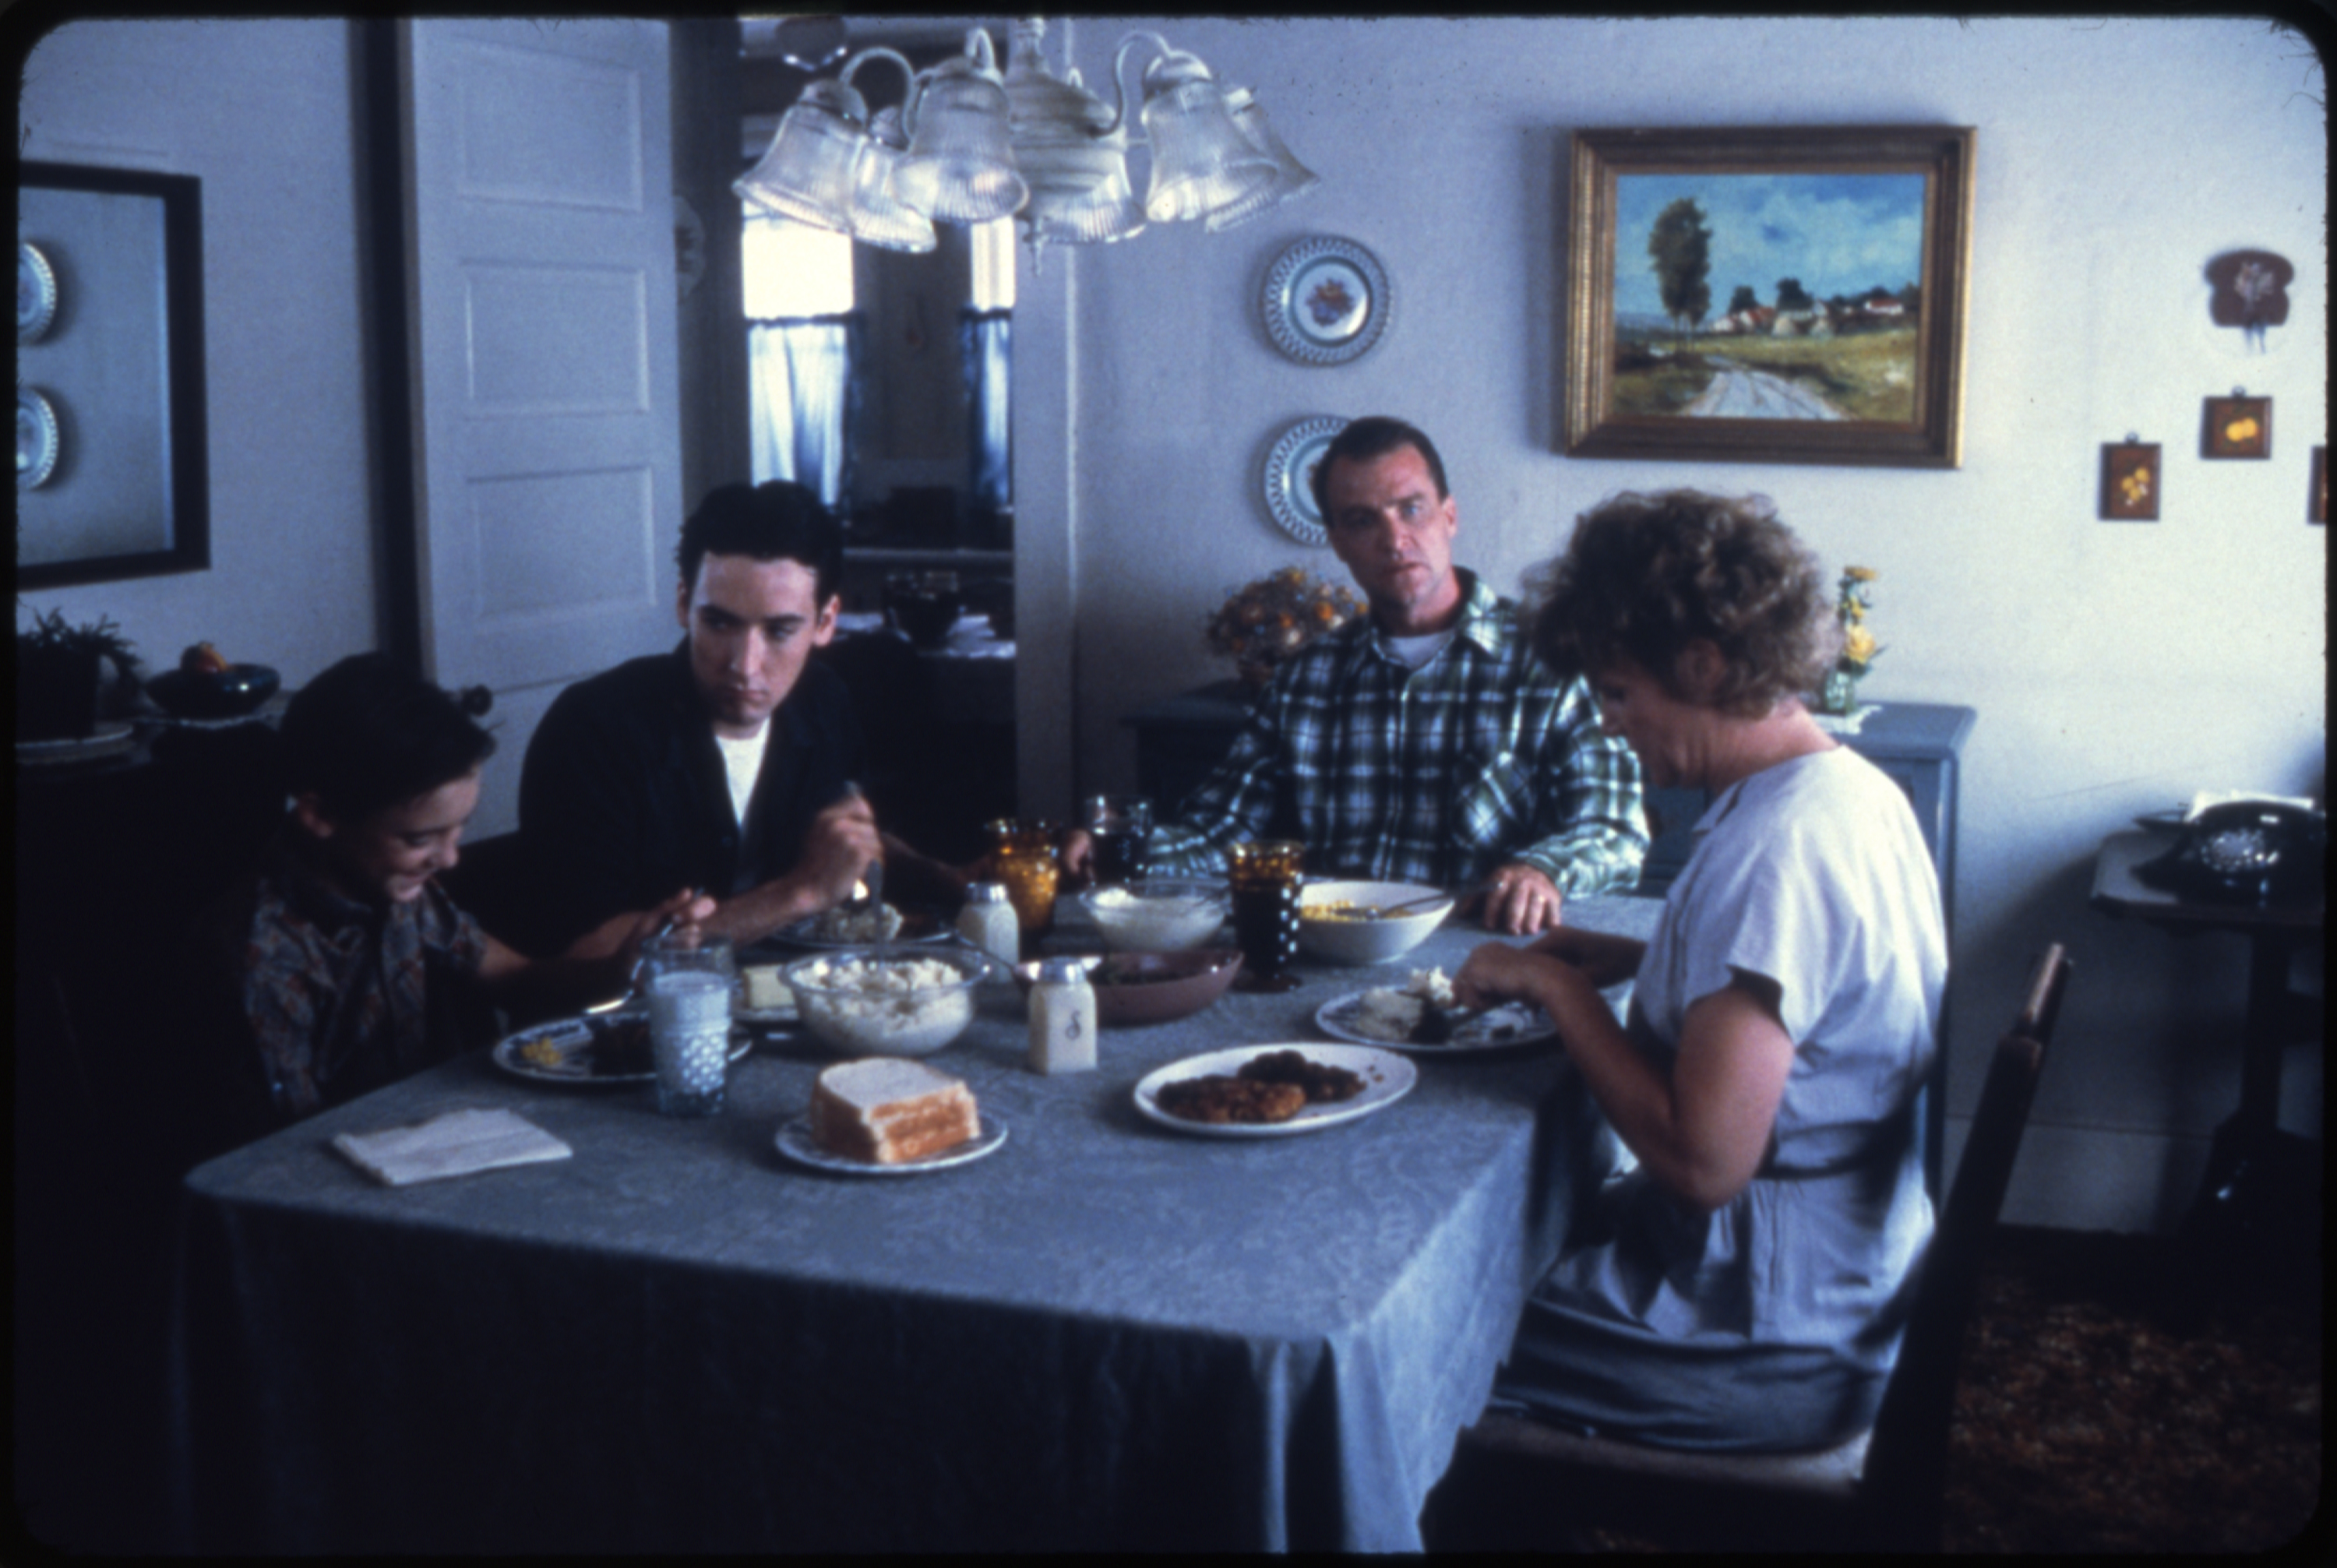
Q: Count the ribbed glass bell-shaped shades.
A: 6